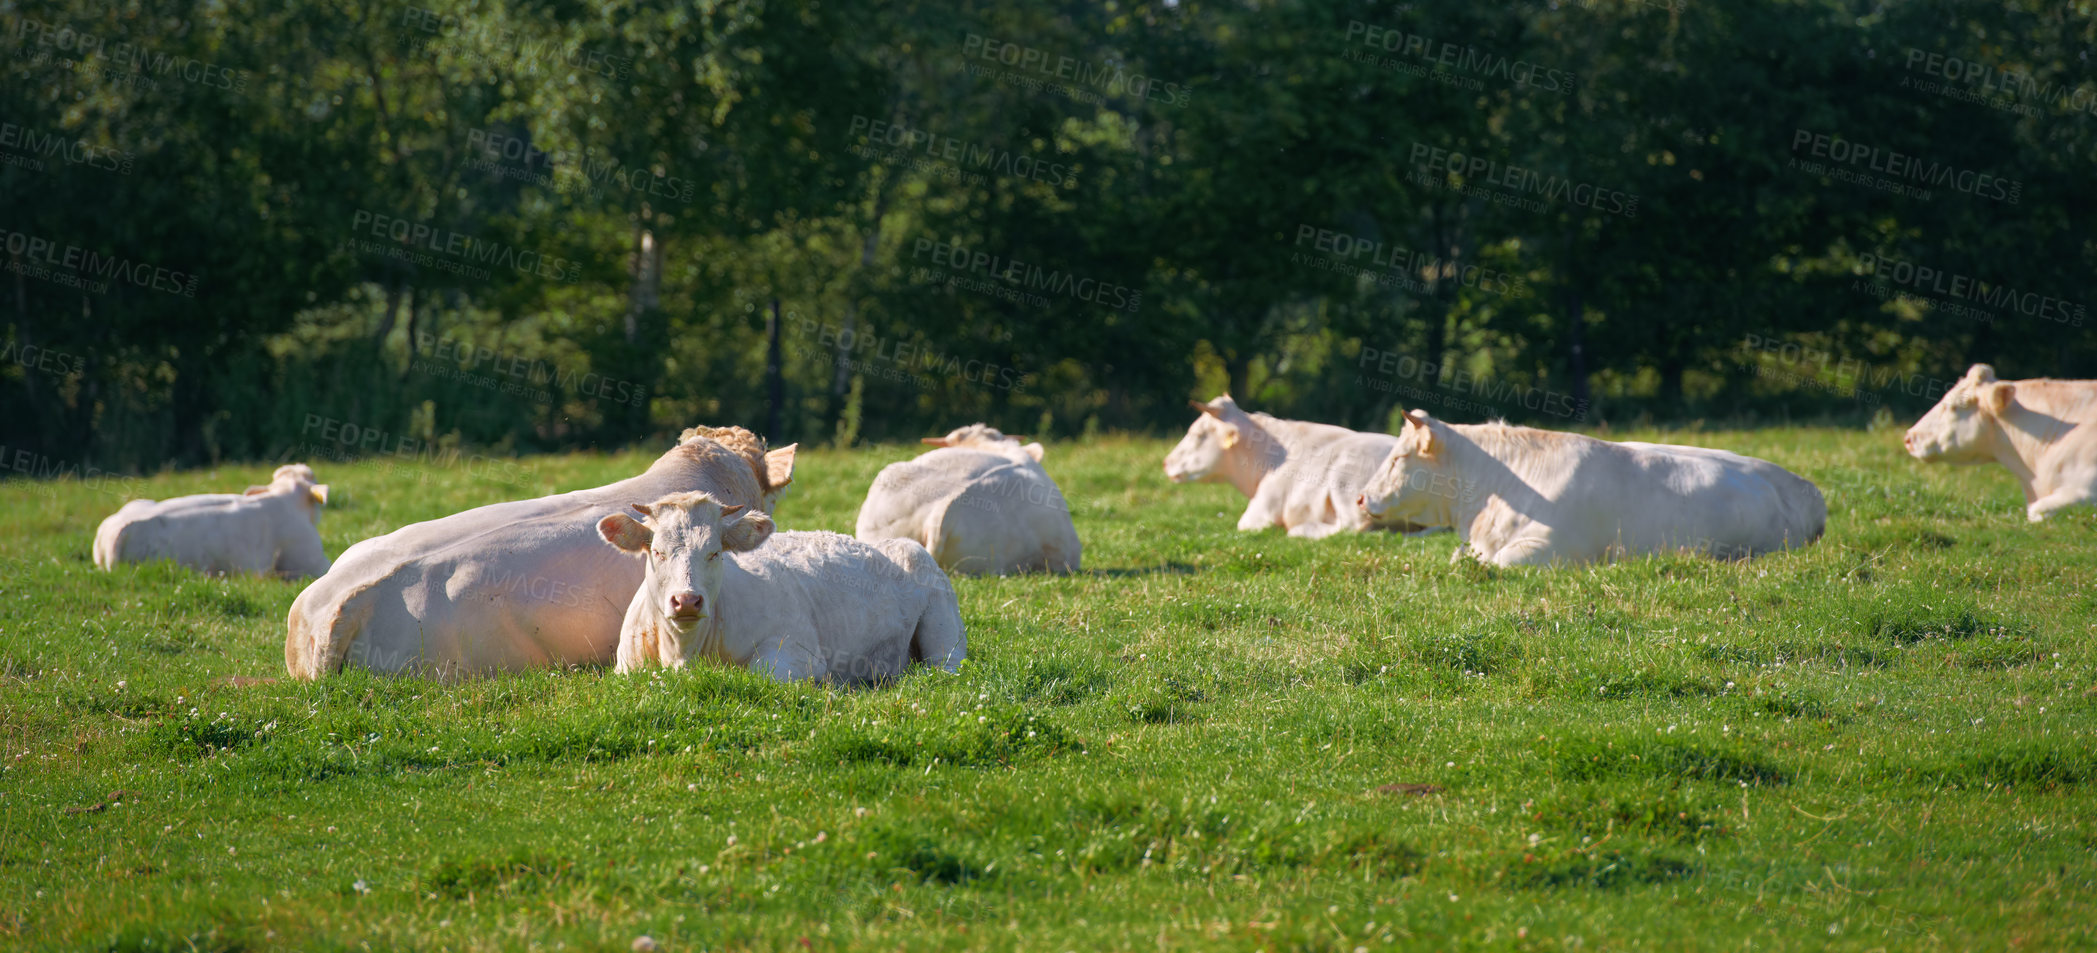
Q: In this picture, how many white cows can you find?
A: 7